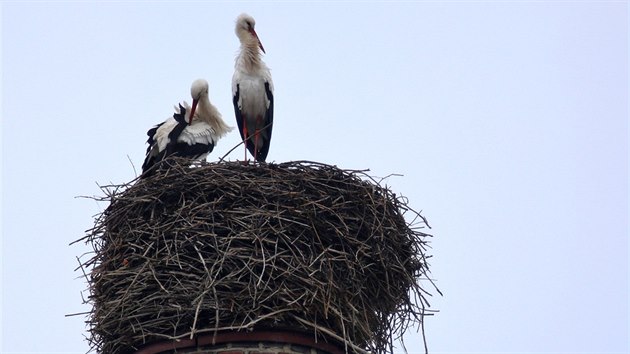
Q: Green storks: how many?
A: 0